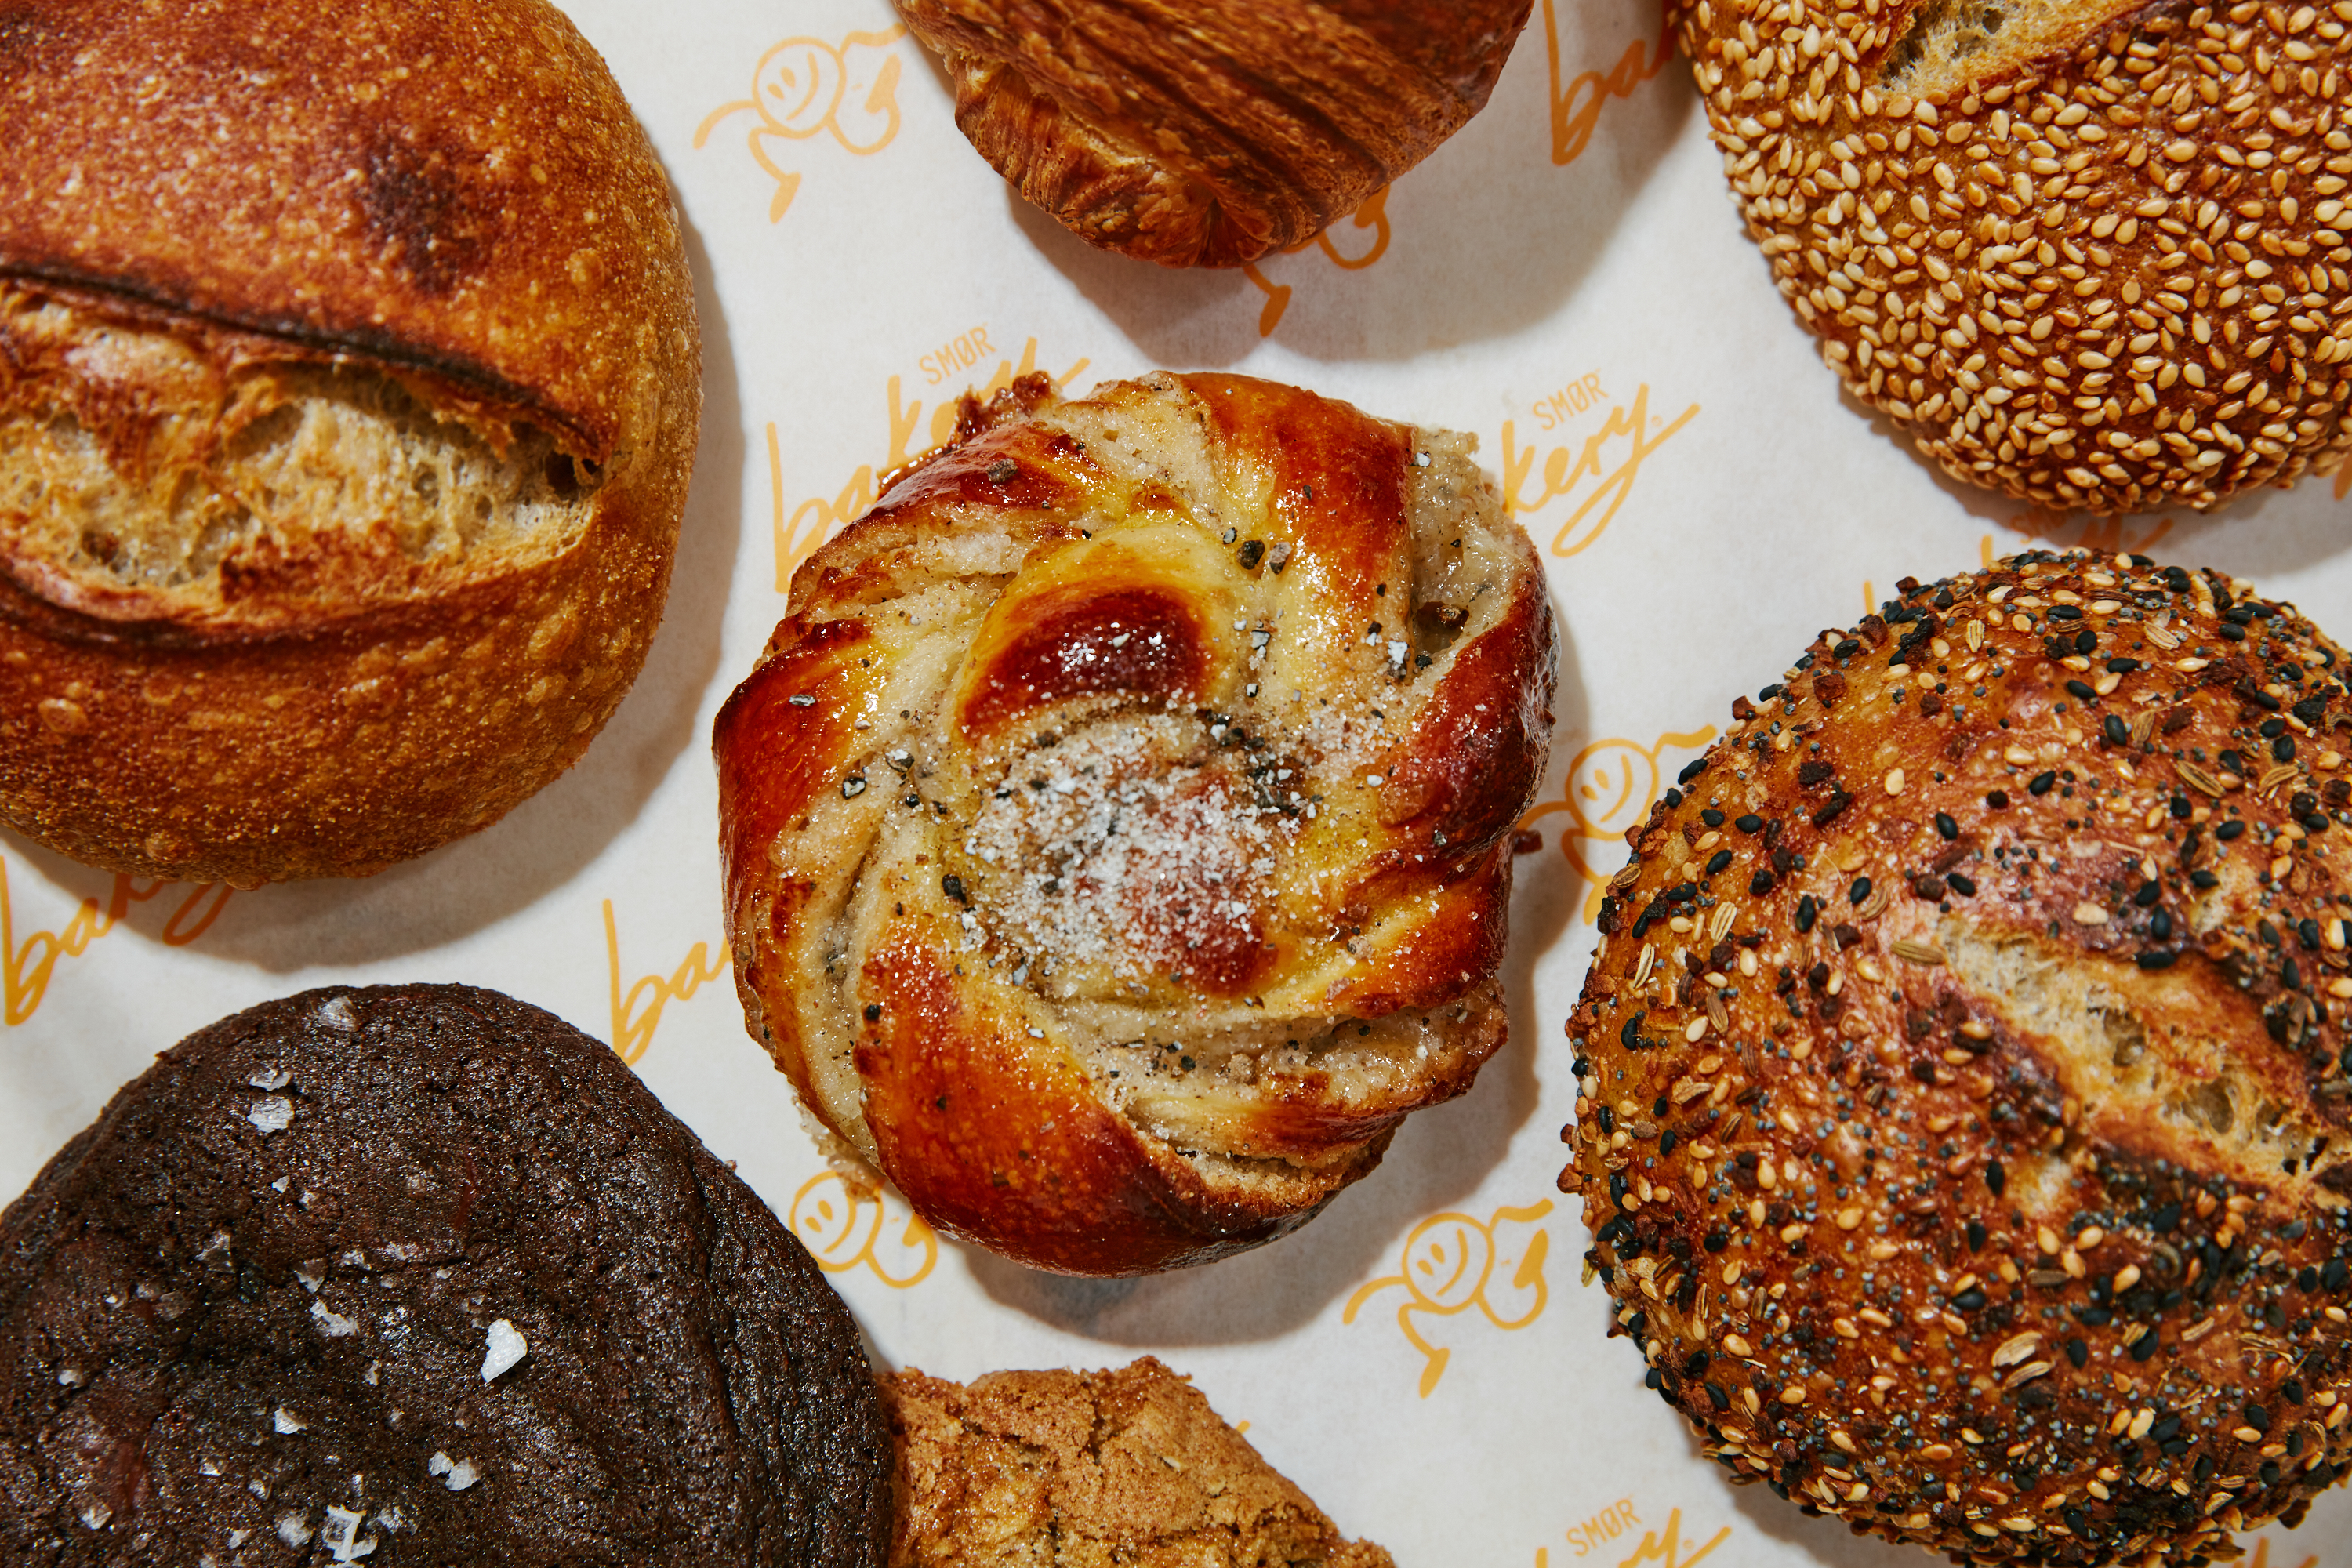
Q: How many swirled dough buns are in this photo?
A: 1